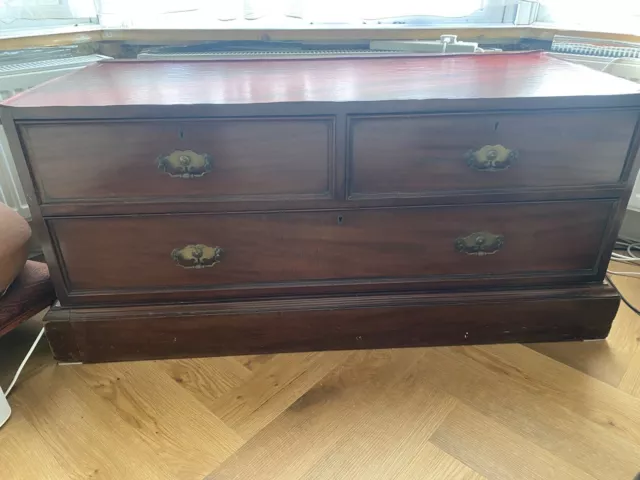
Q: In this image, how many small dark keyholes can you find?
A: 3